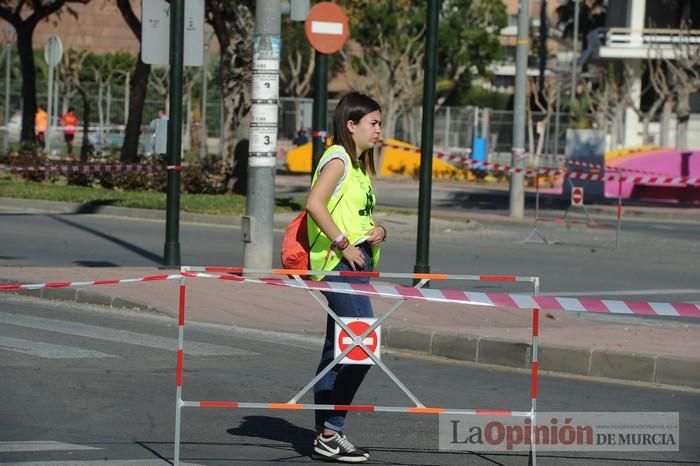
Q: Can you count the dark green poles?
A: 3